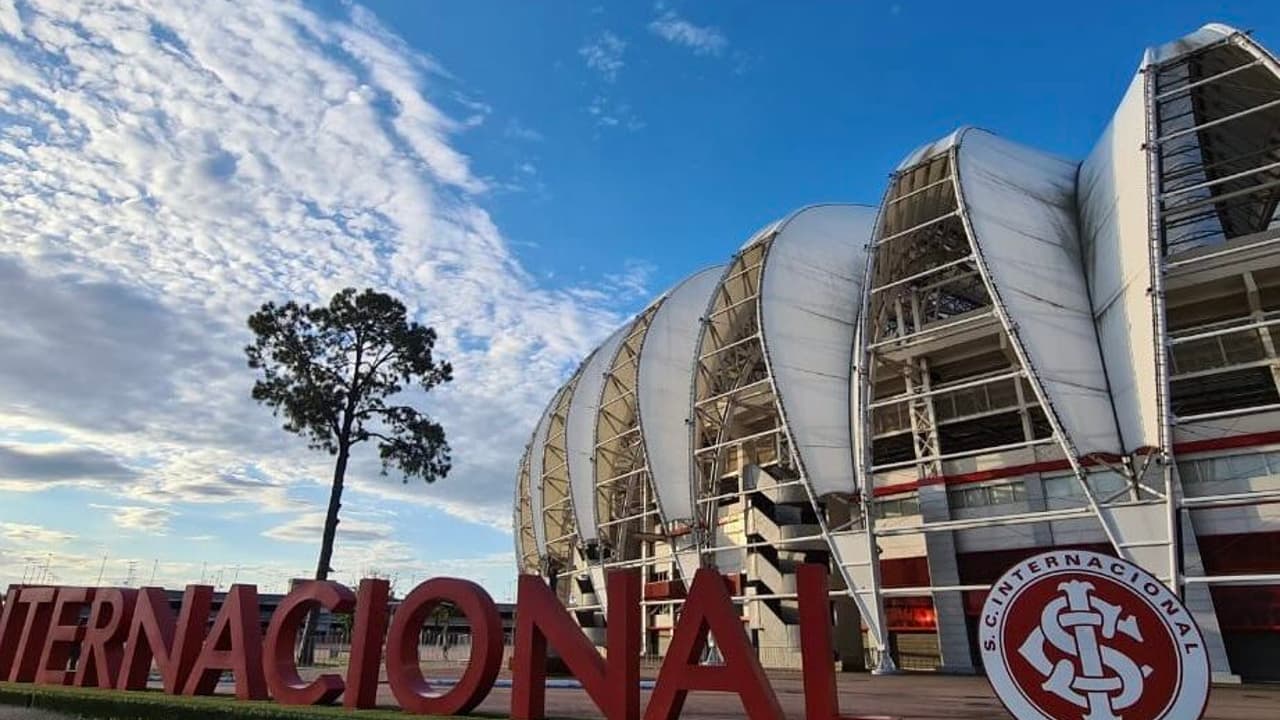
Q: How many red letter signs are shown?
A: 12